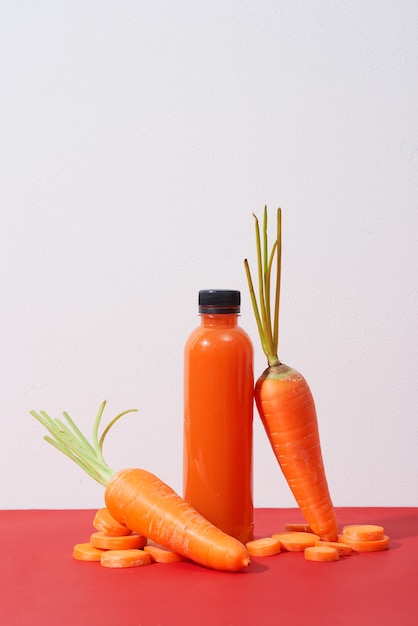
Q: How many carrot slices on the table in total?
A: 12